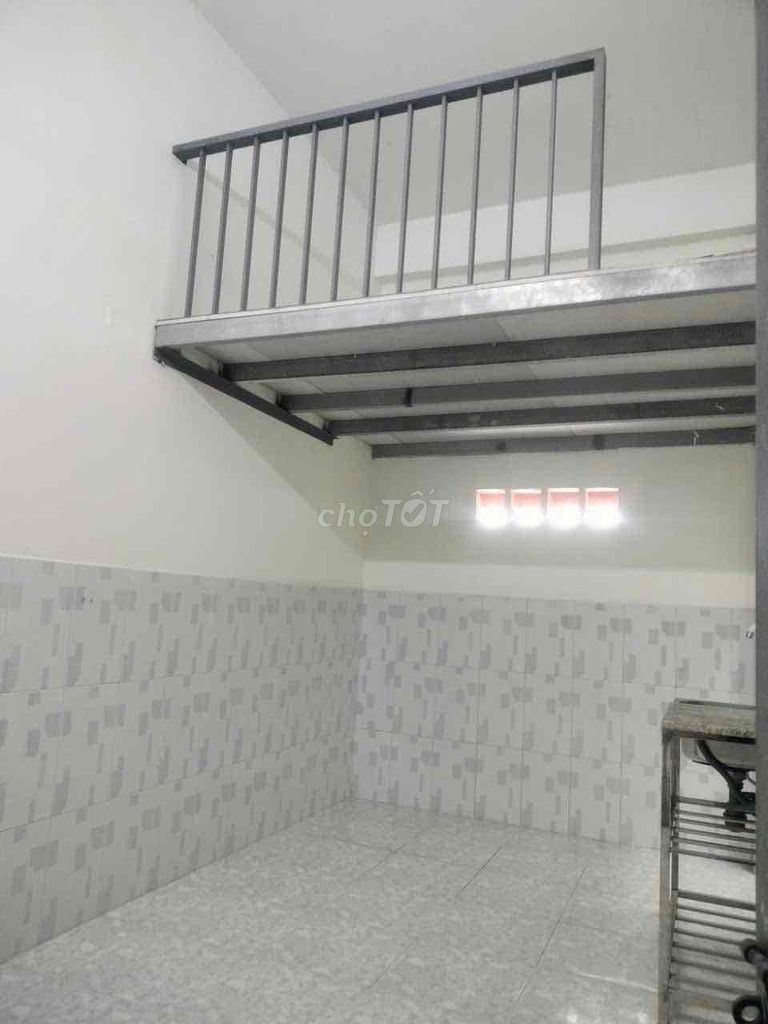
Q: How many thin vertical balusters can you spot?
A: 12